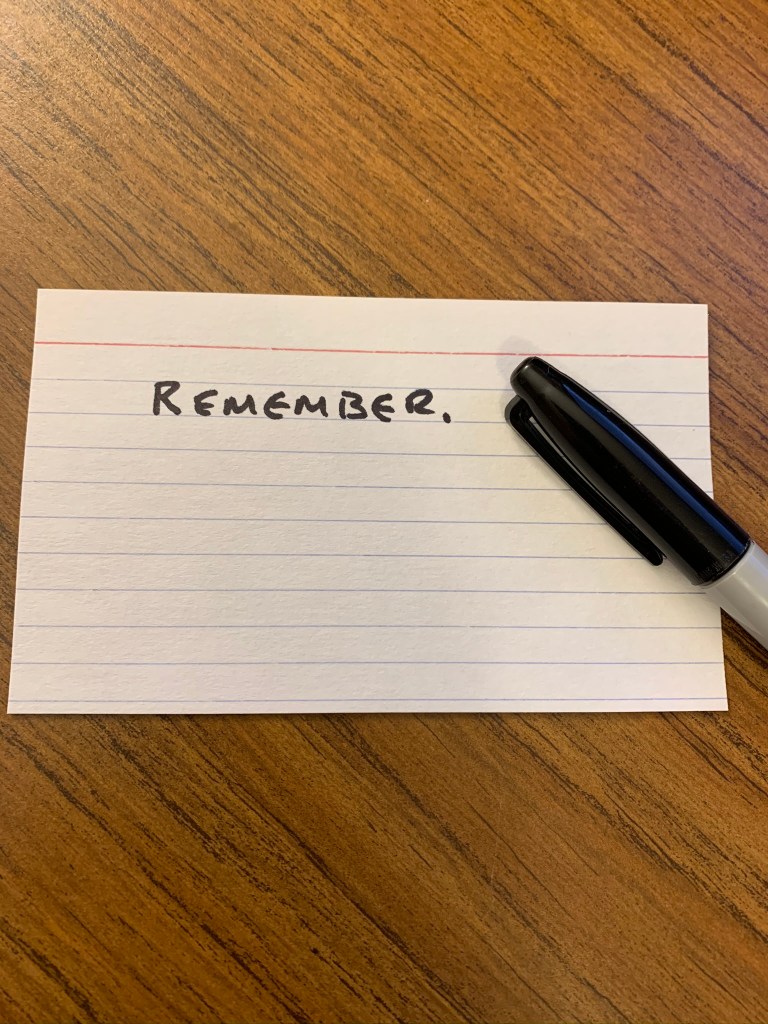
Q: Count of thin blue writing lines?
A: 10